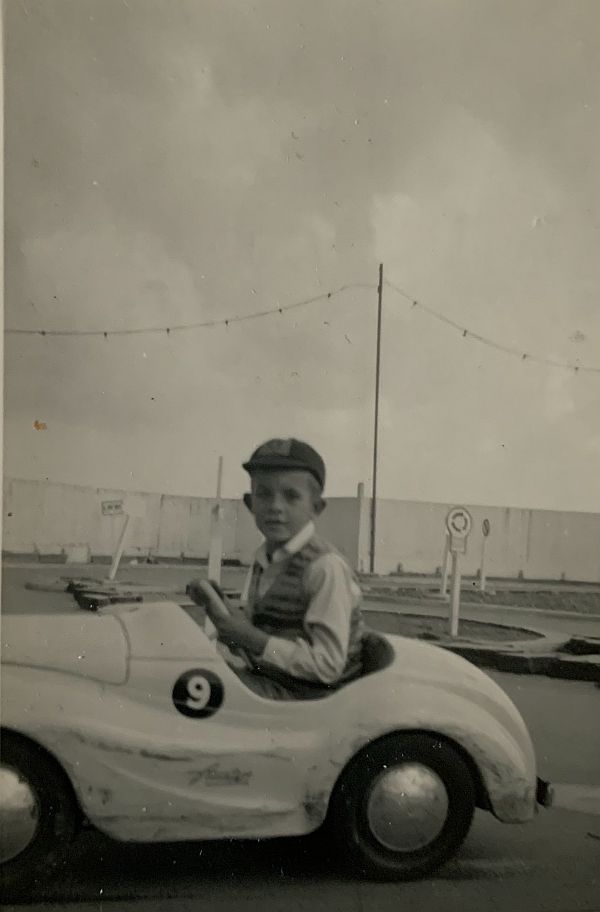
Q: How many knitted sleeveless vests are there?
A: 1